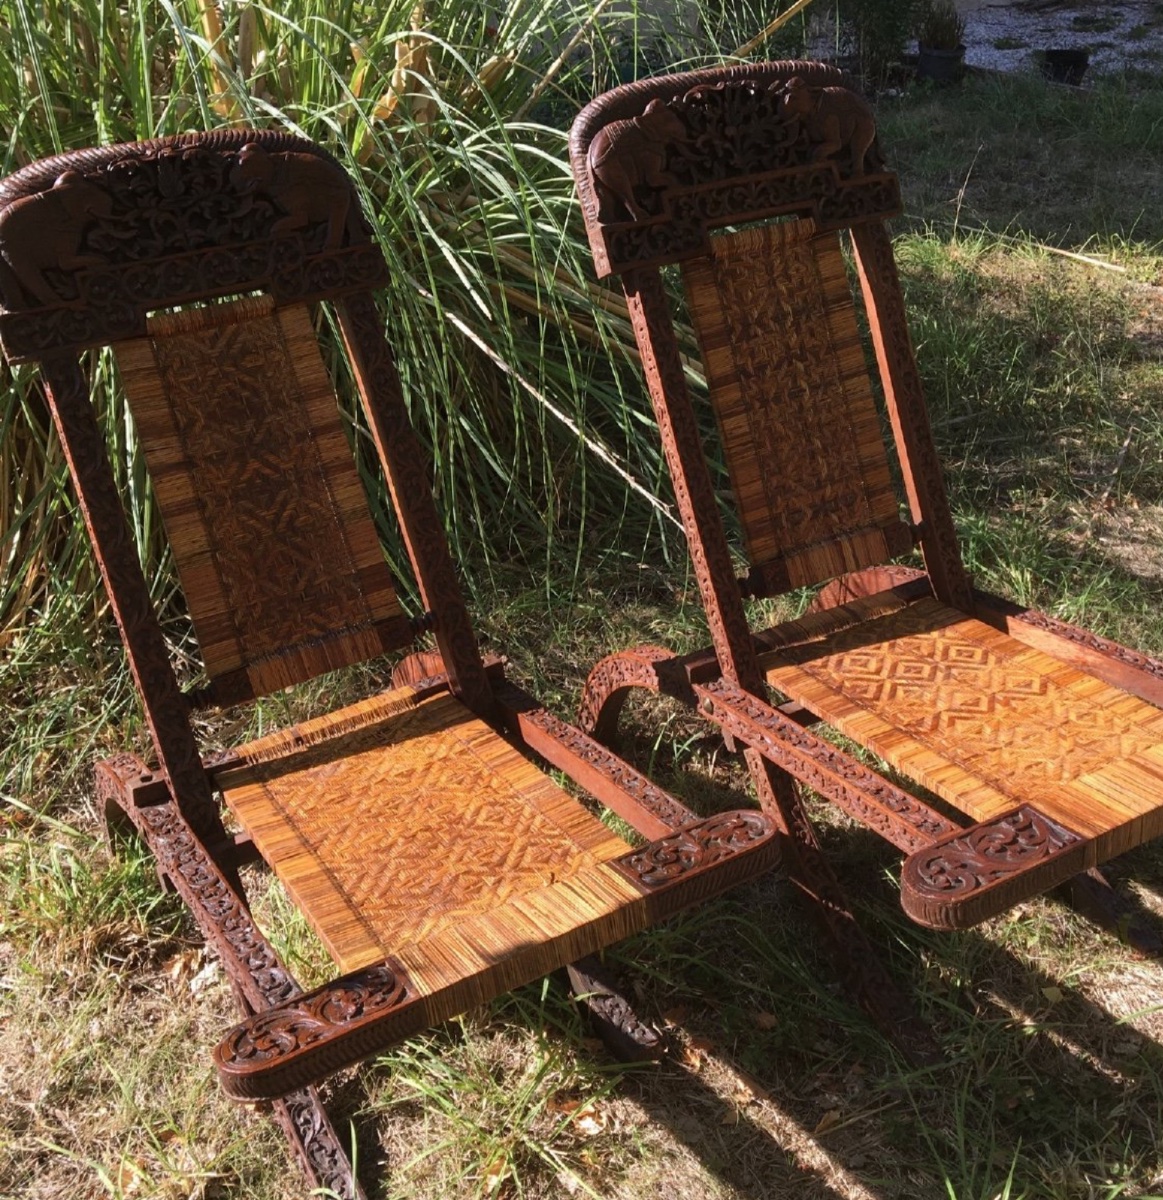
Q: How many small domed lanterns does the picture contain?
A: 0